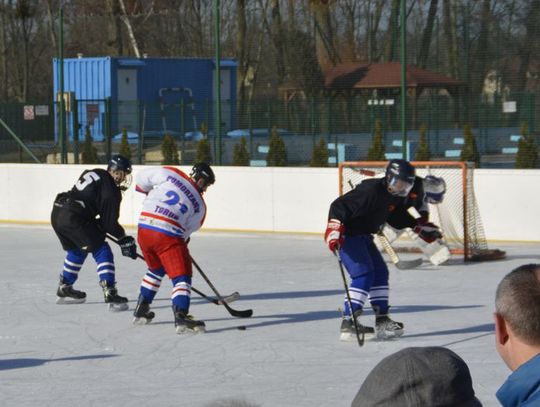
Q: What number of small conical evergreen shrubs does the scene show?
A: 11